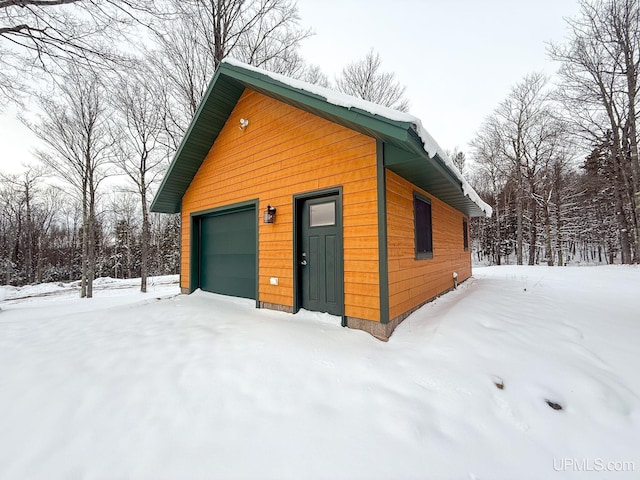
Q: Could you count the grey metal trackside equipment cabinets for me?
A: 0